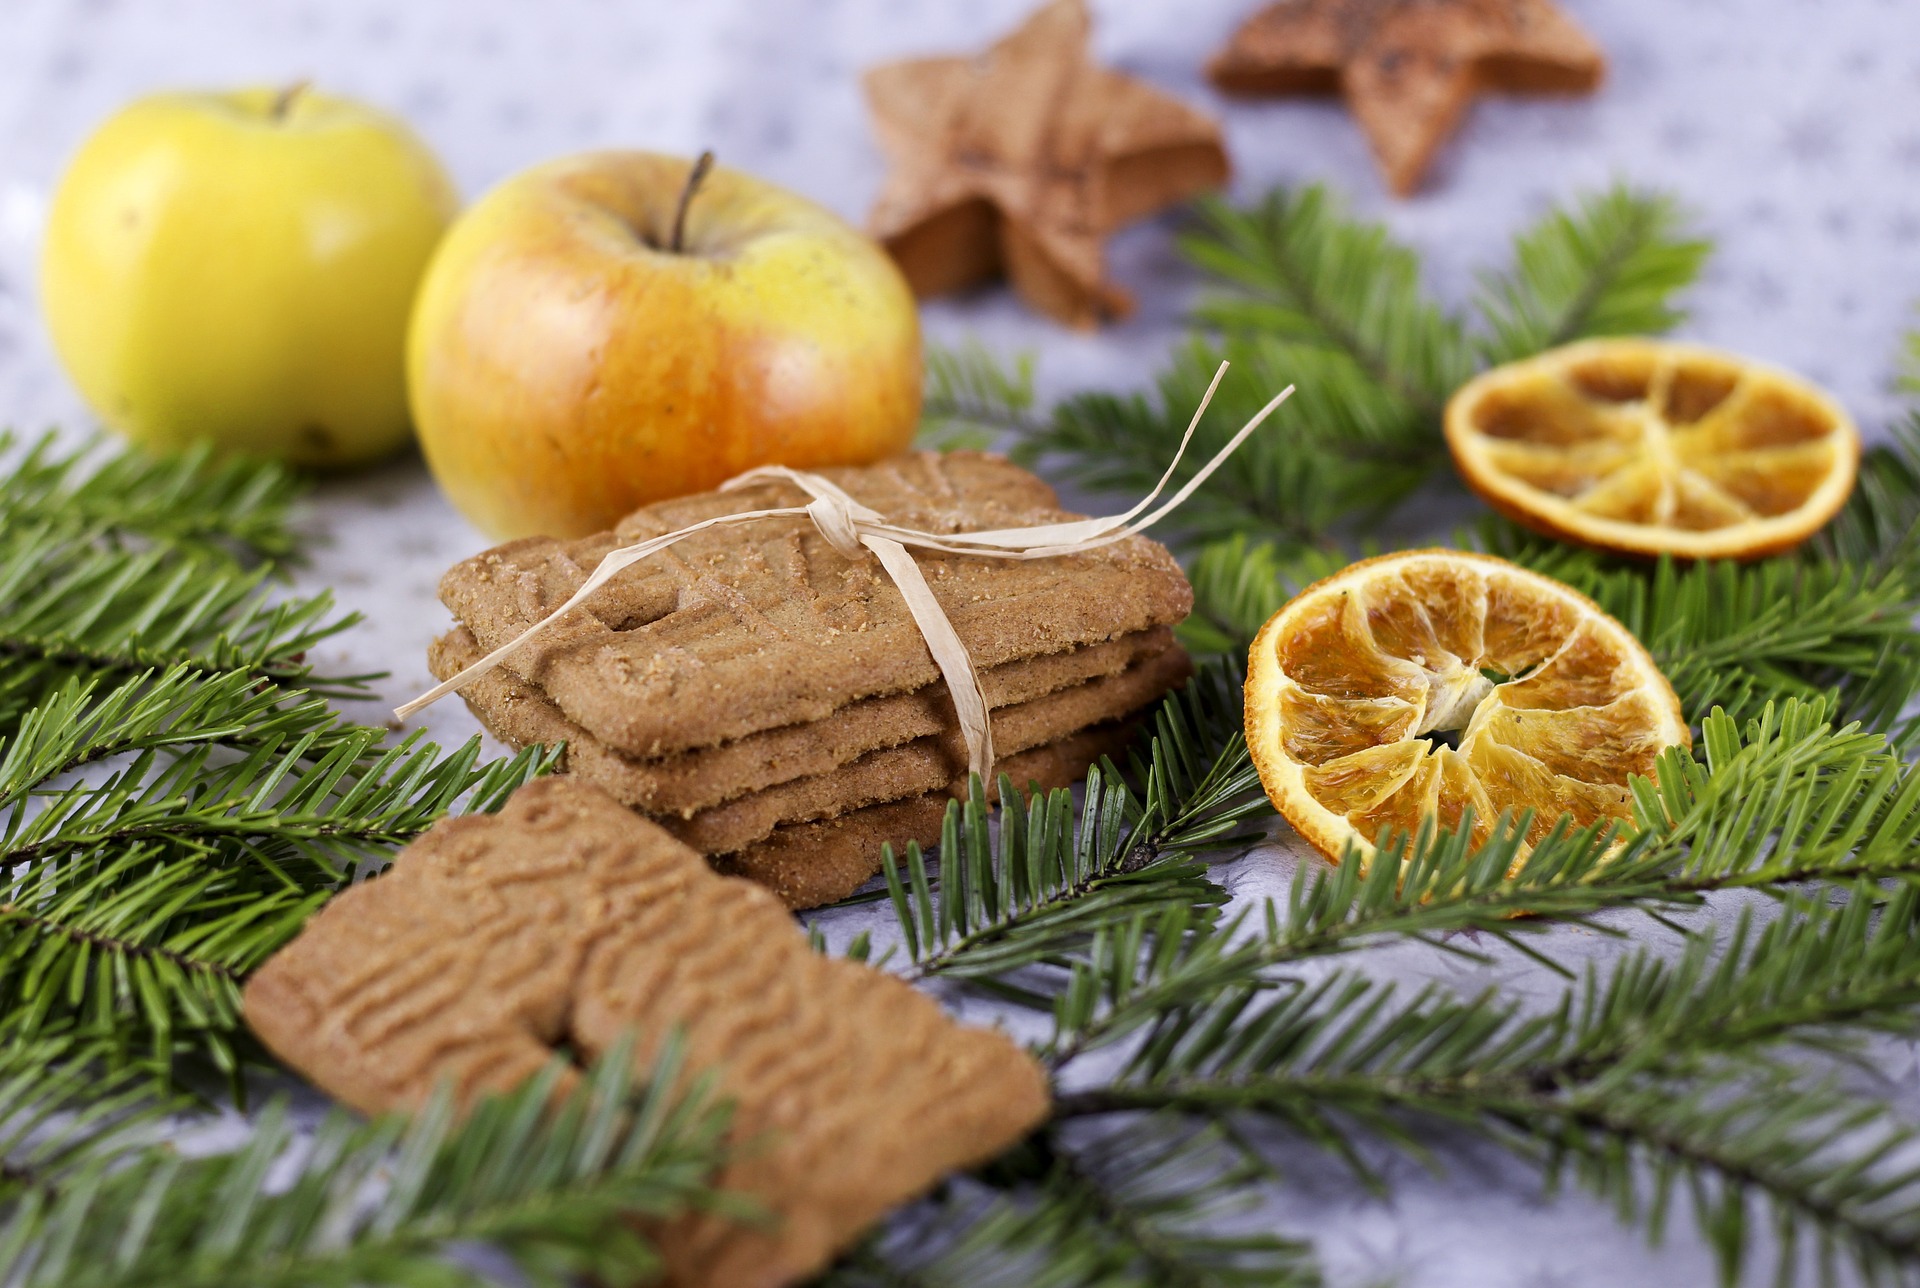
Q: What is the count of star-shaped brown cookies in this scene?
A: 2